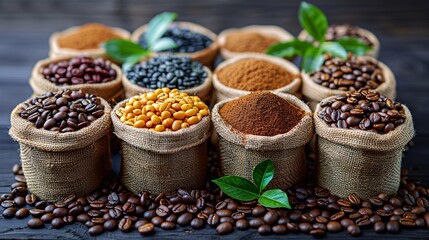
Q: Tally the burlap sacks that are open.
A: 12